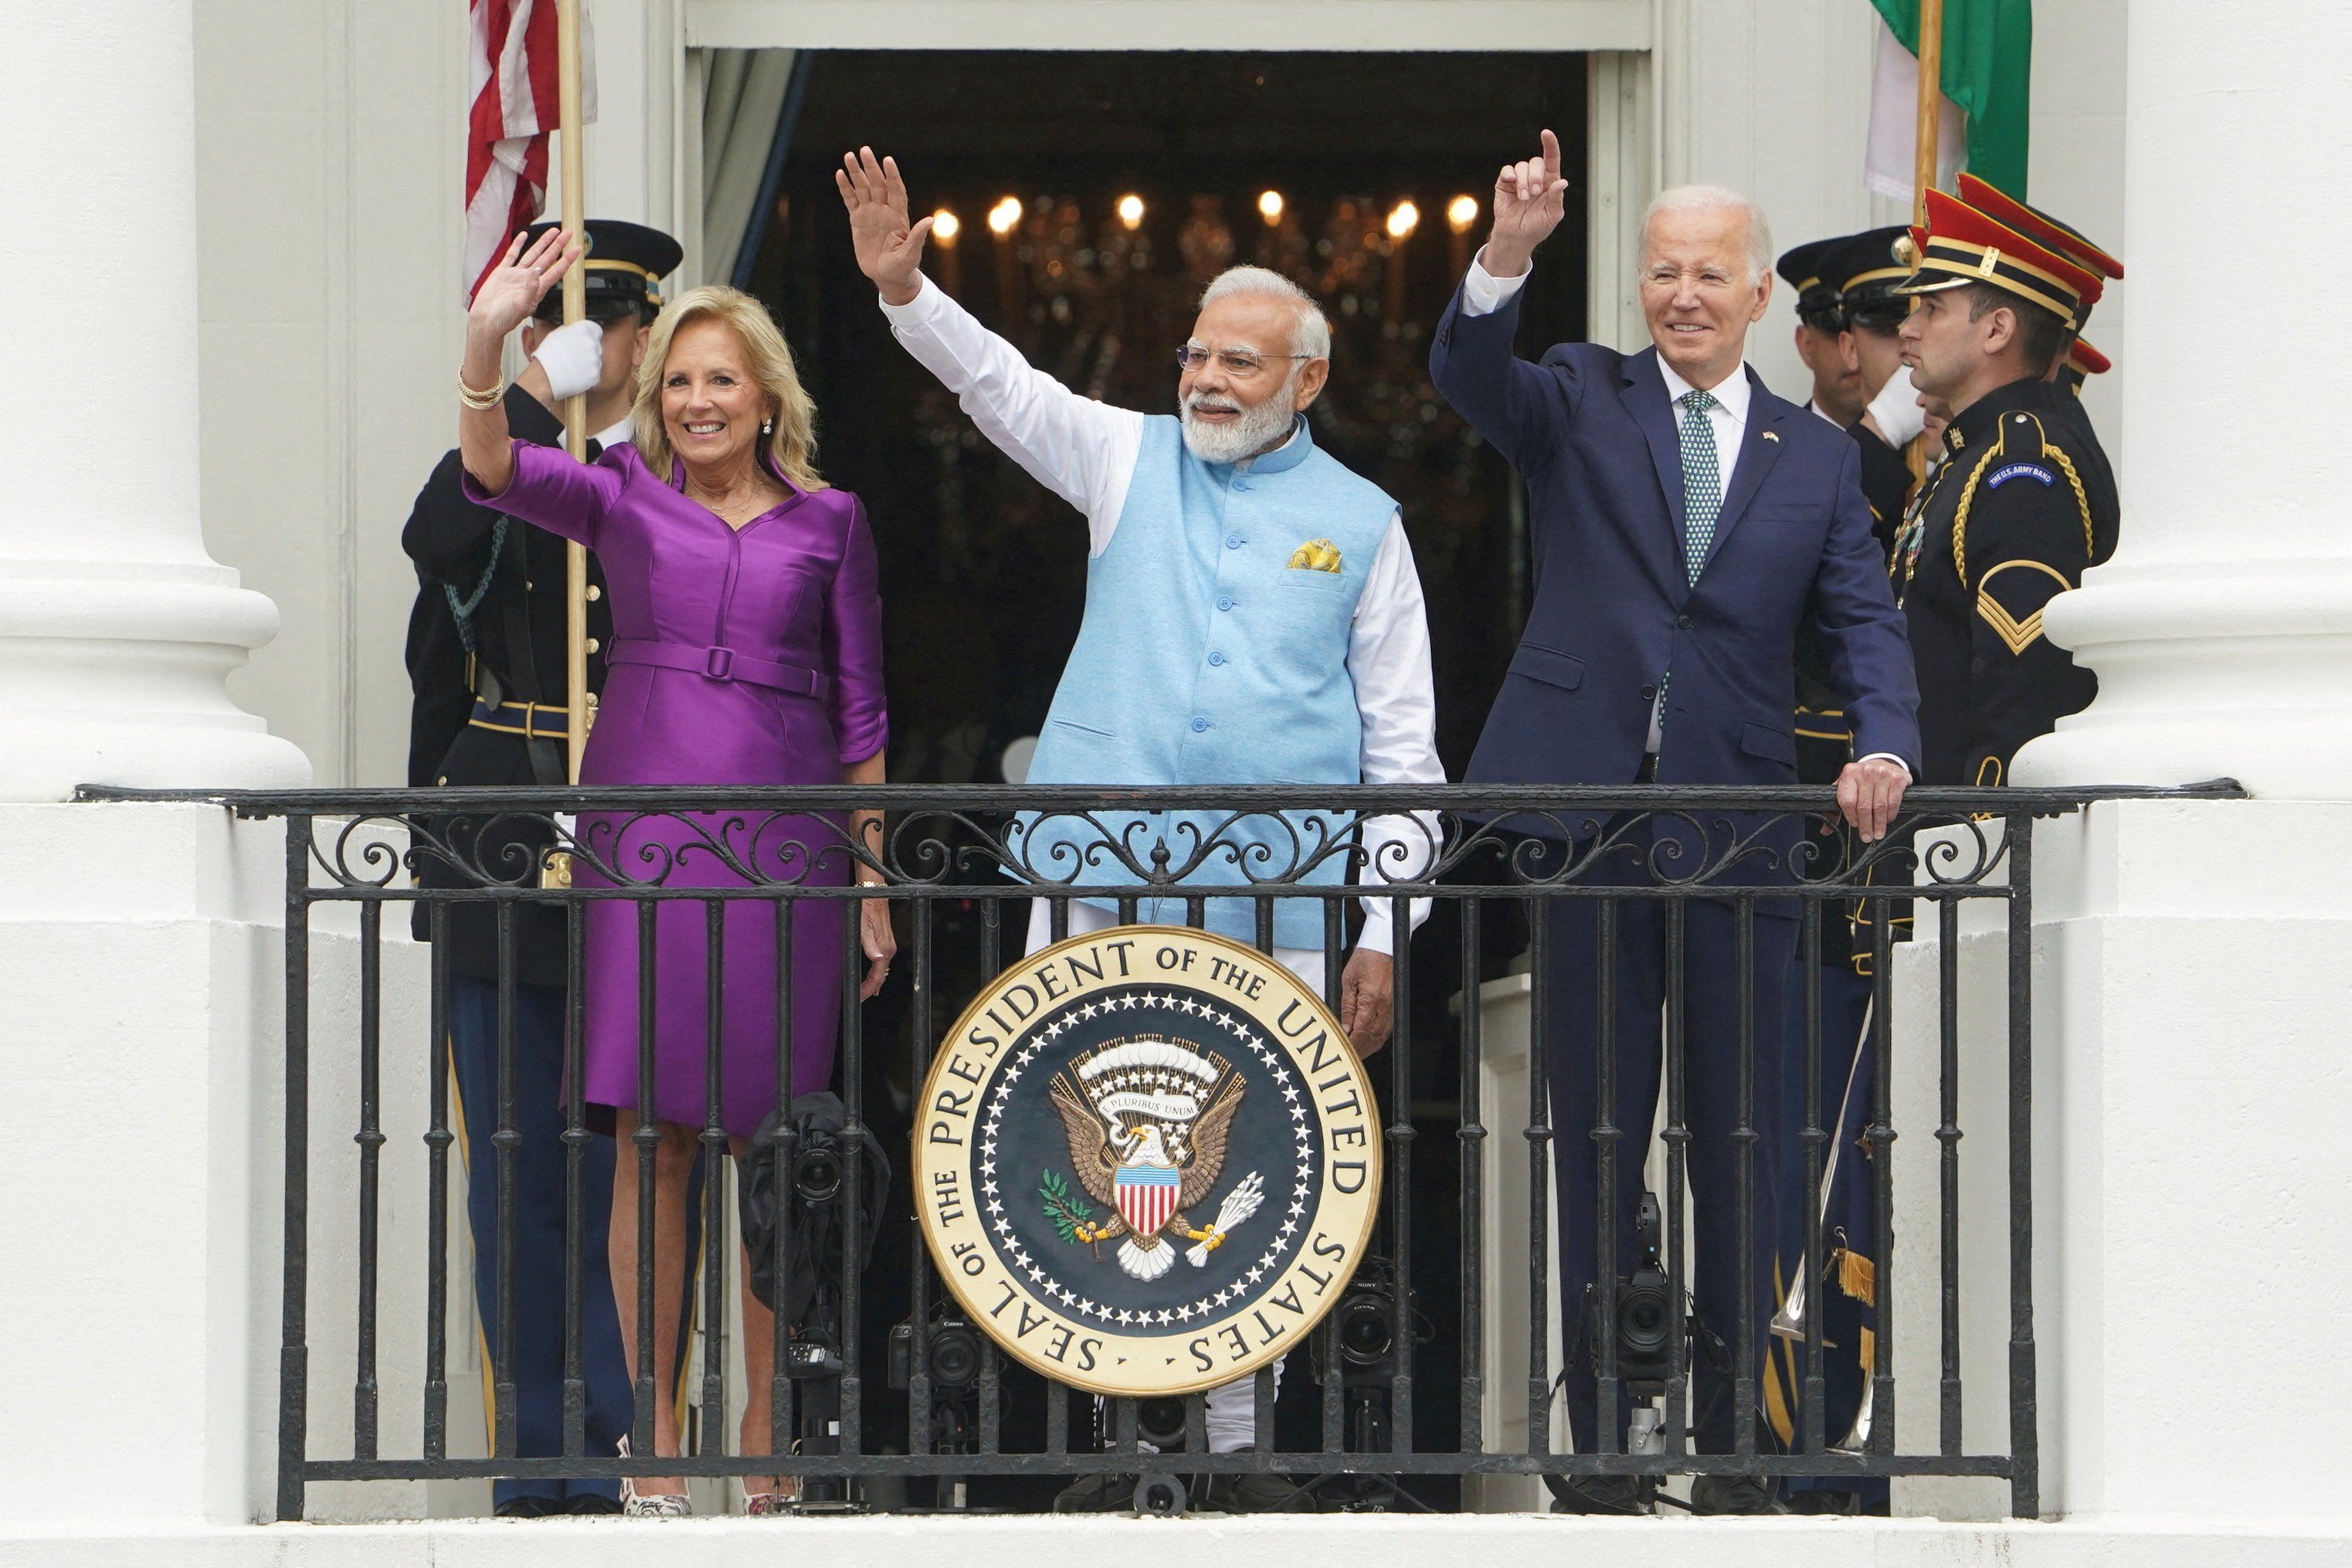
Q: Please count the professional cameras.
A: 5